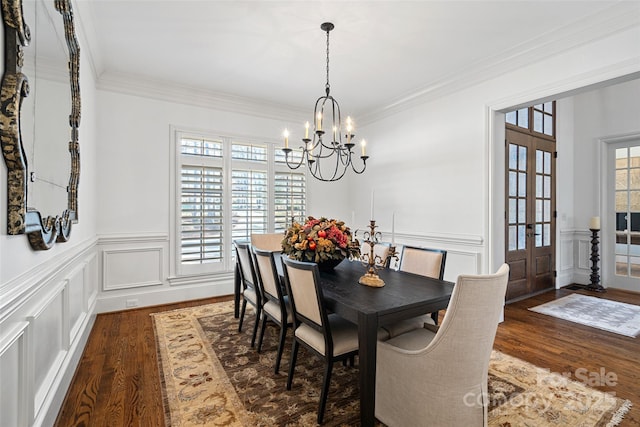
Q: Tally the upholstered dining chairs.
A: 7